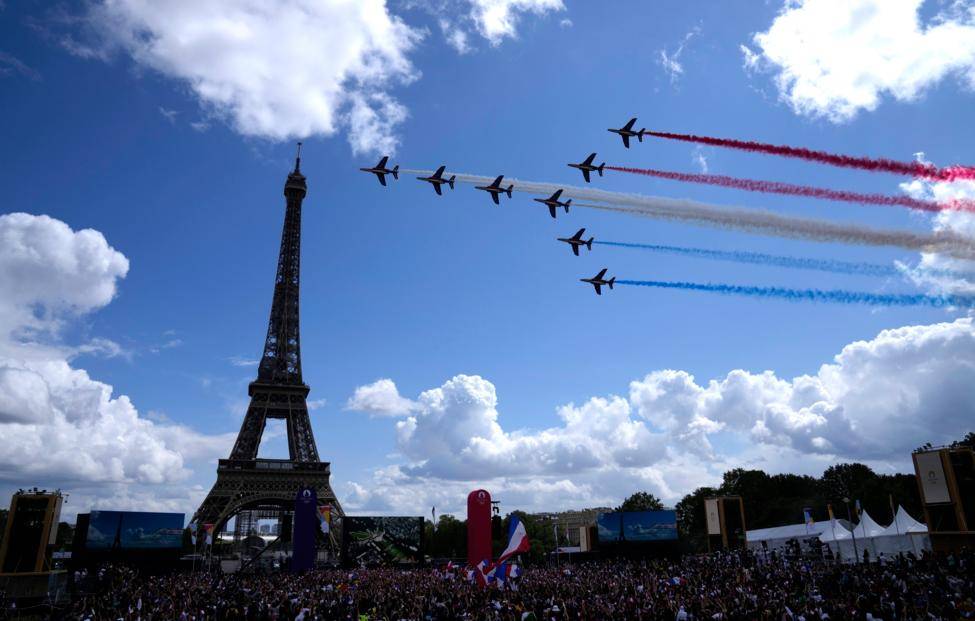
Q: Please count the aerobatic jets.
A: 8